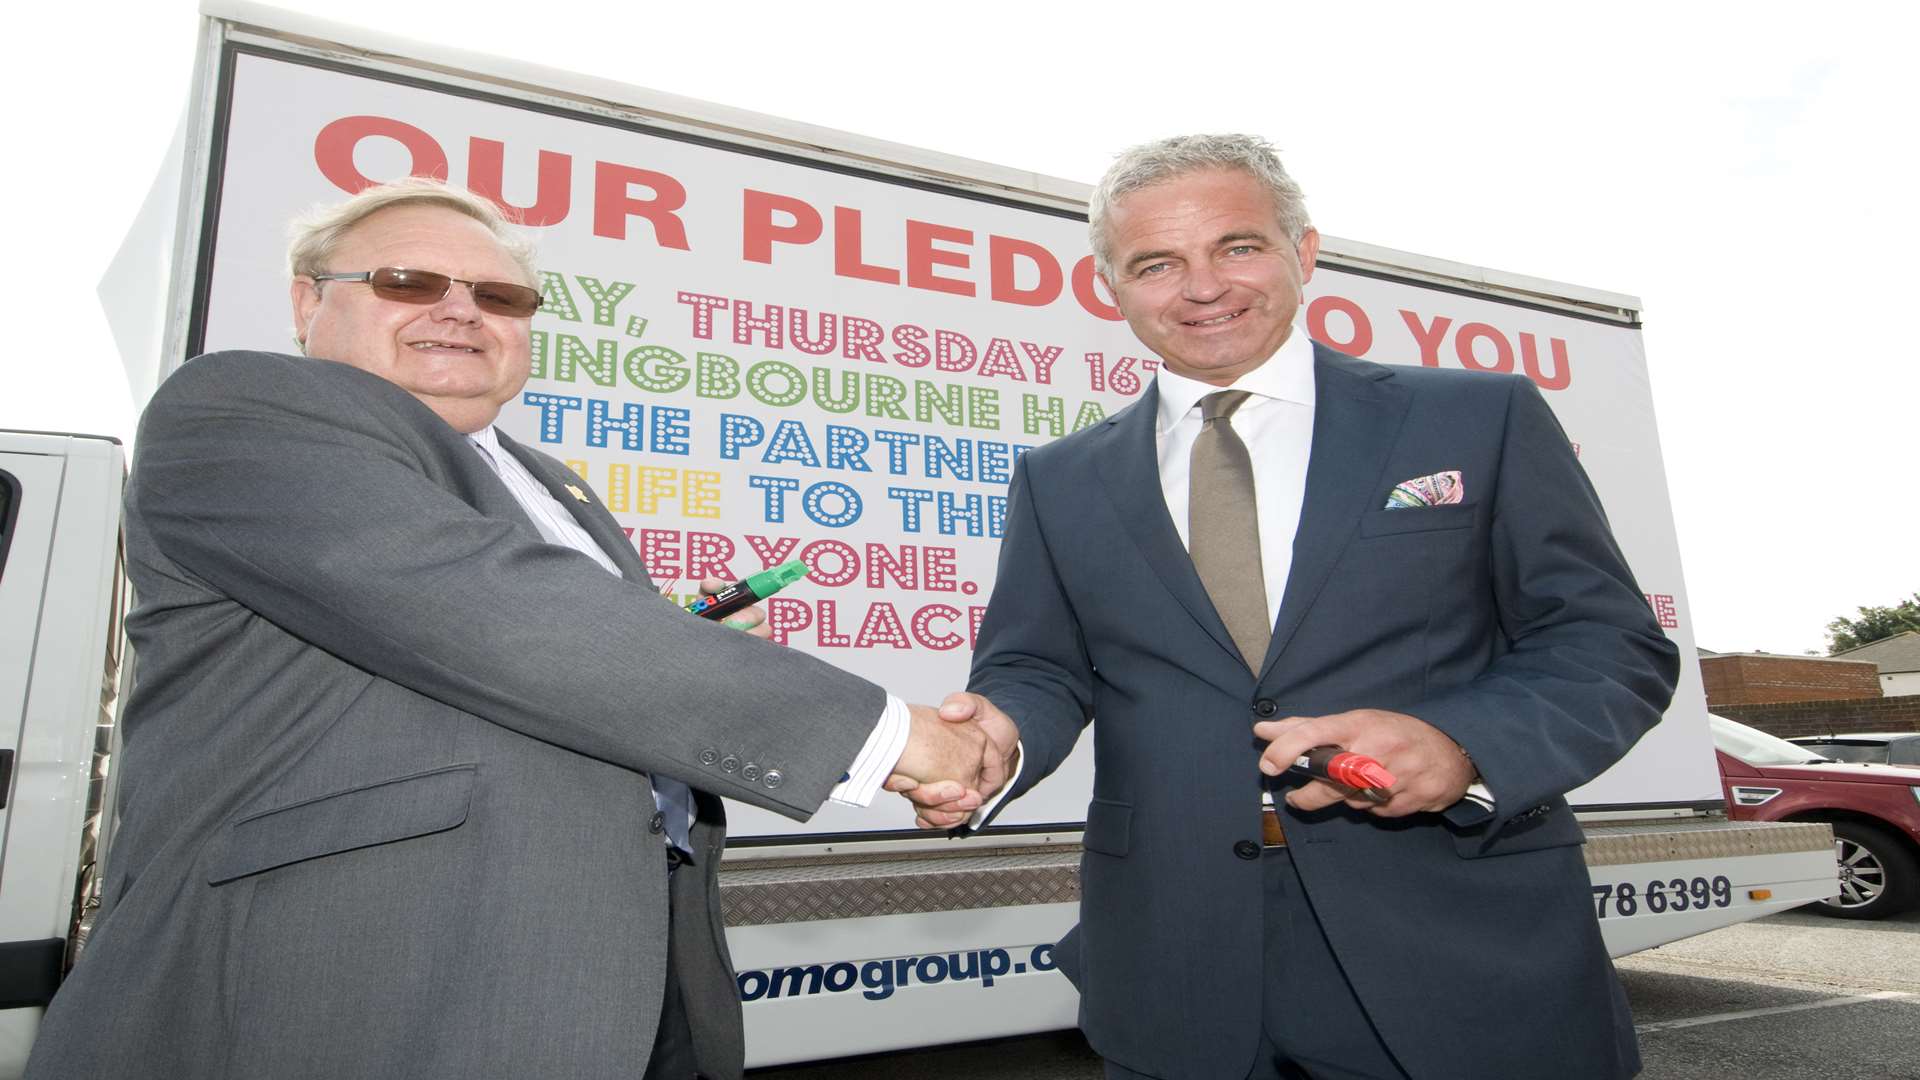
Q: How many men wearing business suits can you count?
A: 2